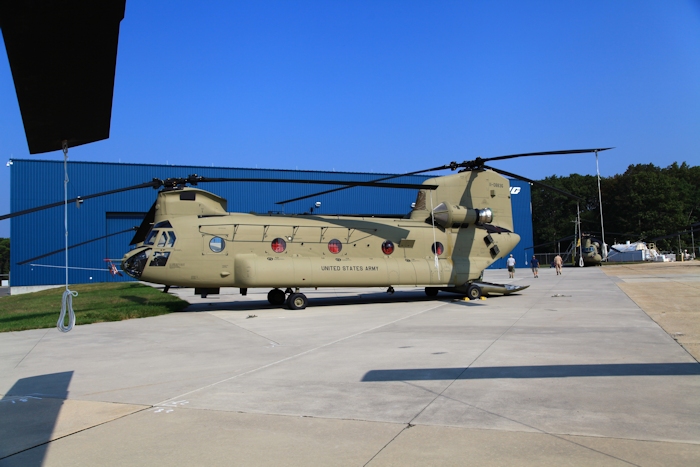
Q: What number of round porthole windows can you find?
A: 5